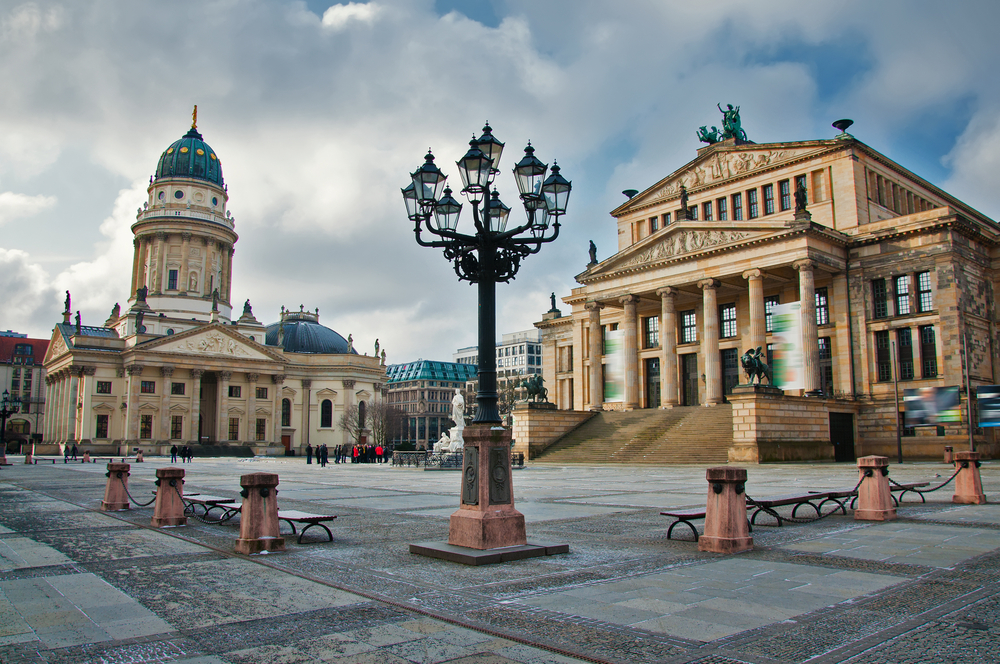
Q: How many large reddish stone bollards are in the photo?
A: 6